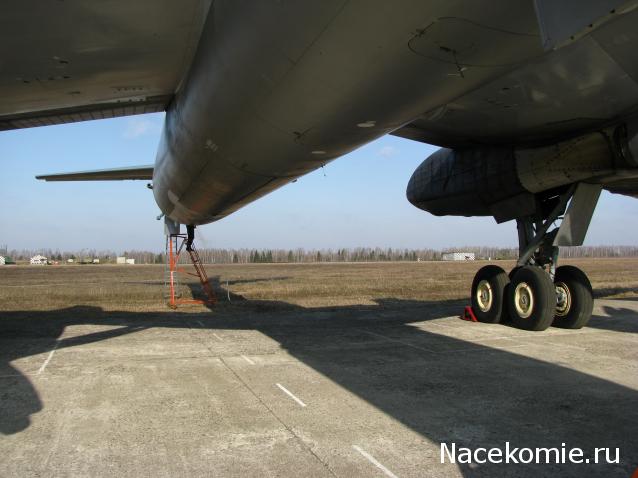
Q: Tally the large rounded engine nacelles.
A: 1